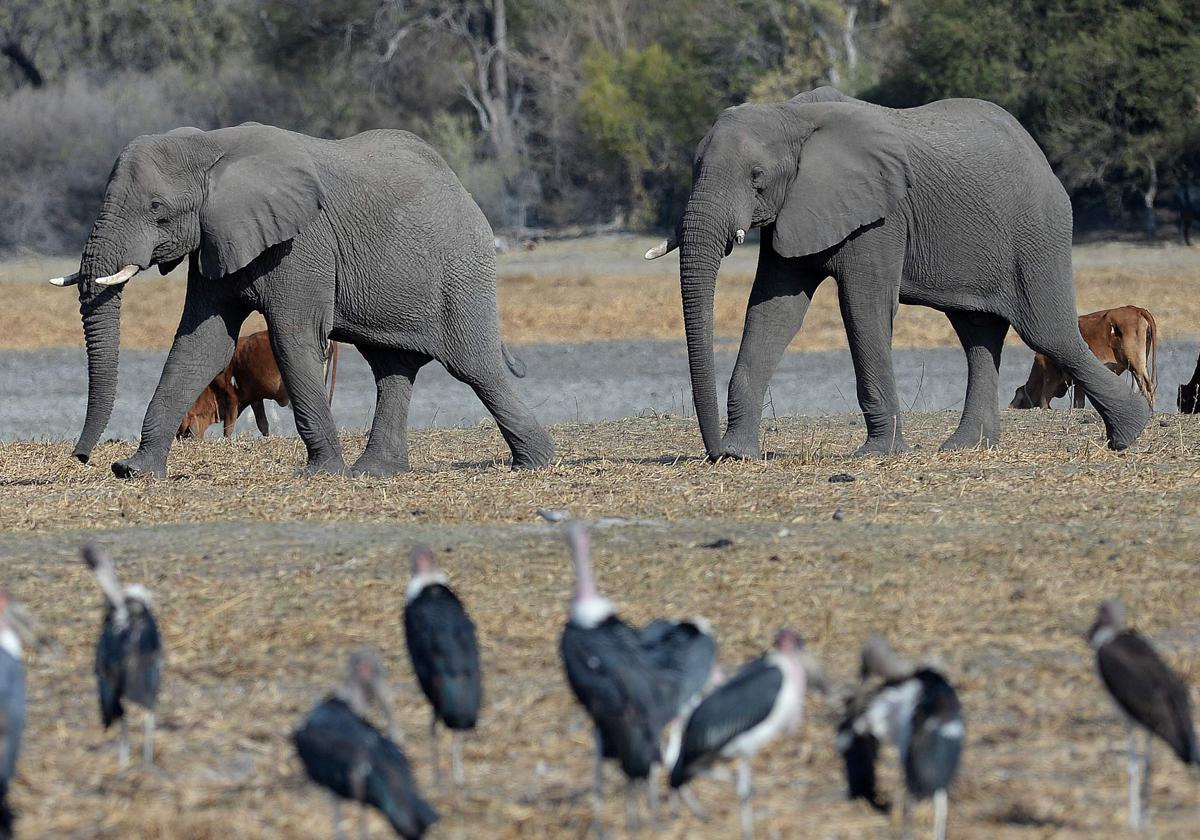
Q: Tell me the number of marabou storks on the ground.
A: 9